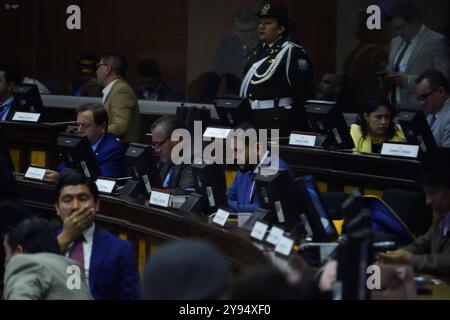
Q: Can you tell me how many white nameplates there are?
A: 11